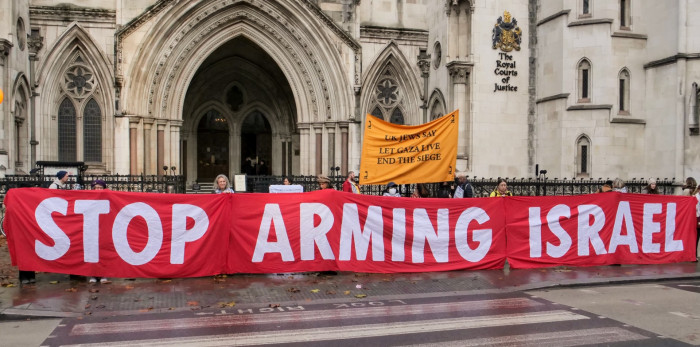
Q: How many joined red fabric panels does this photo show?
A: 3